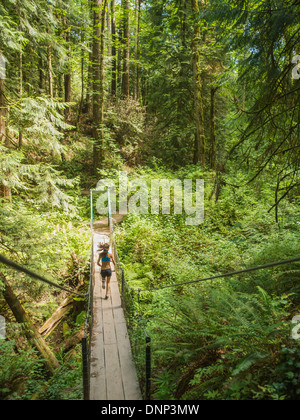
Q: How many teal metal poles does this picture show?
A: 2